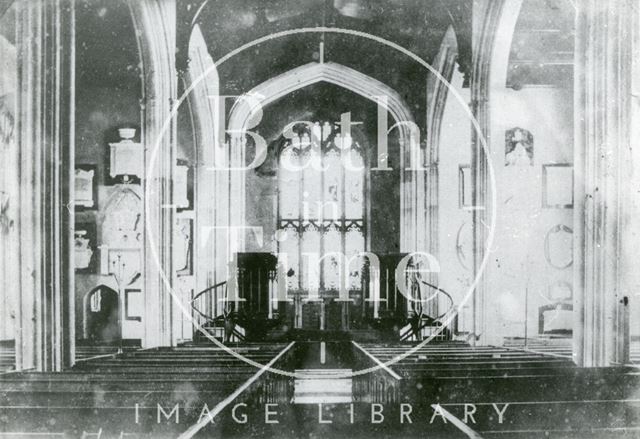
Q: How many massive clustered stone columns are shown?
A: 4